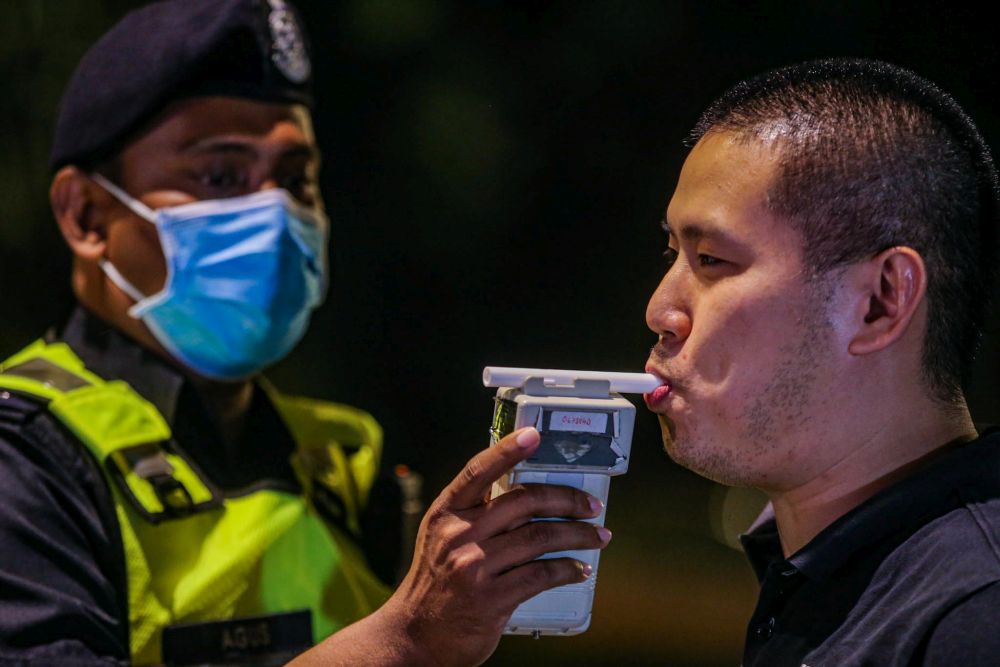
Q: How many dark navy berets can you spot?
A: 1